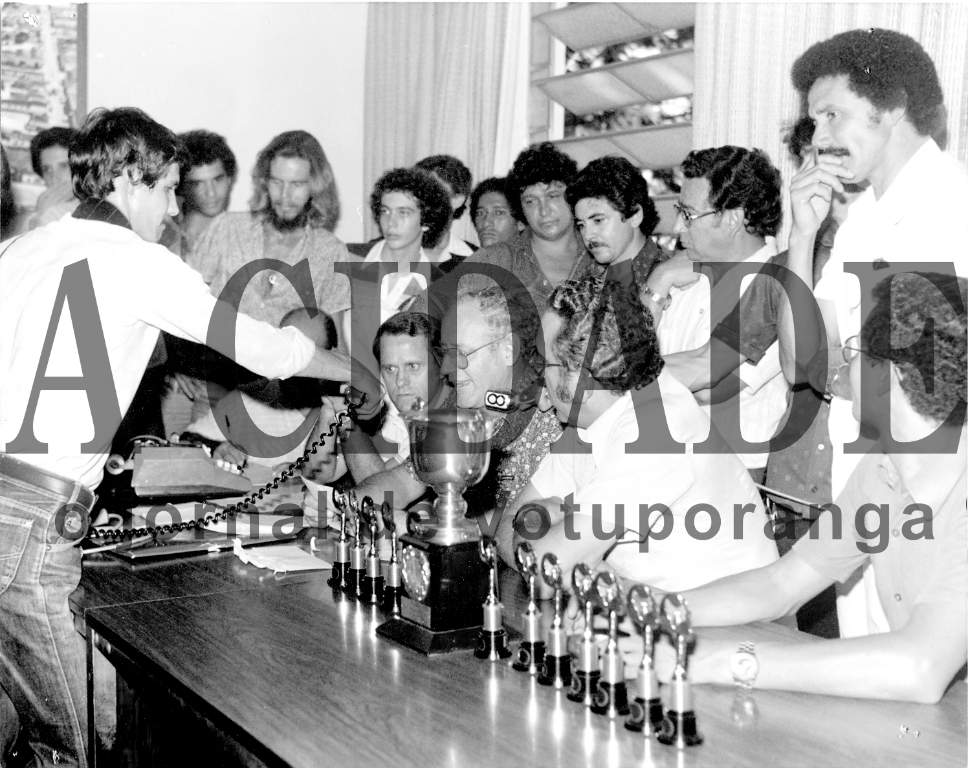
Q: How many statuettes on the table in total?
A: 11